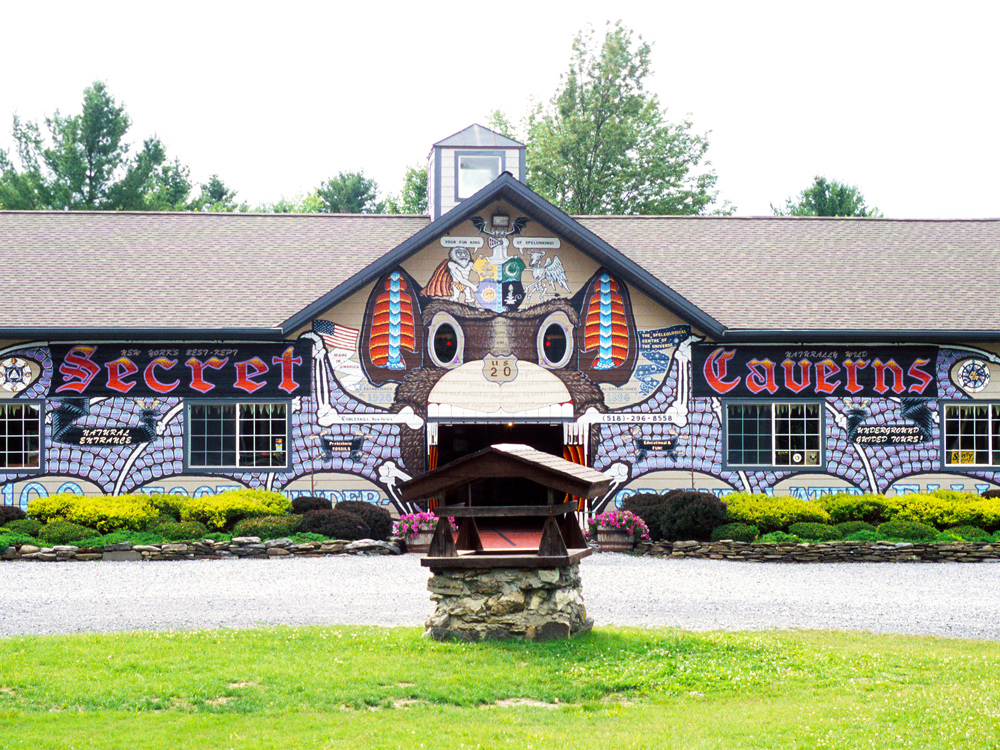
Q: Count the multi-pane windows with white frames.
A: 4